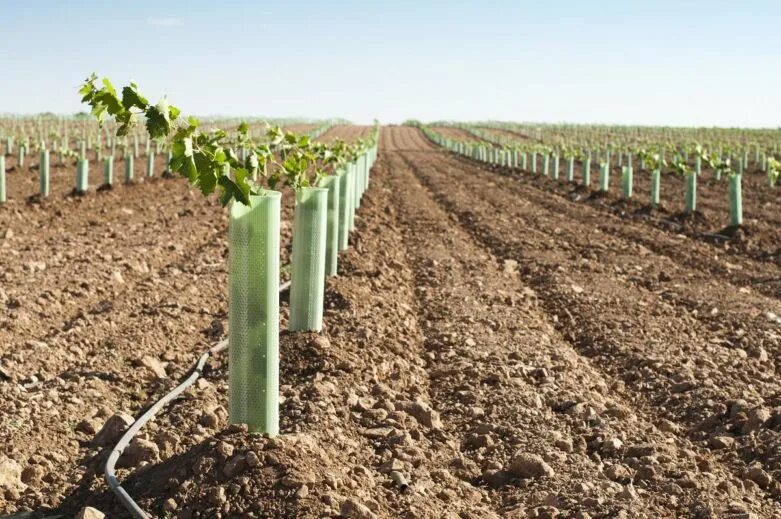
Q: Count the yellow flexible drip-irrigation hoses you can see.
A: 0